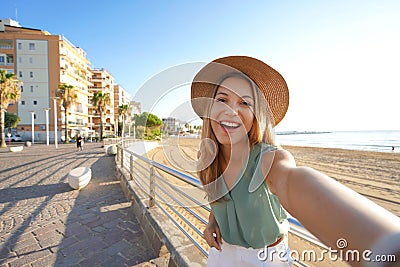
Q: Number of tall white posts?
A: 3